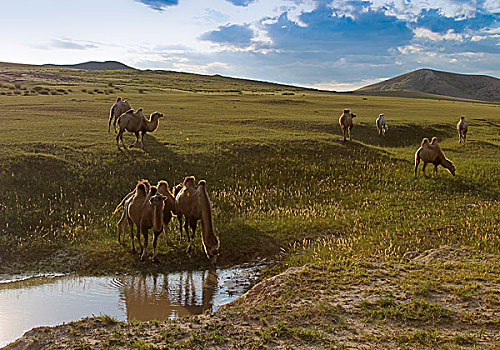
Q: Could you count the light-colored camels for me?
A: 1